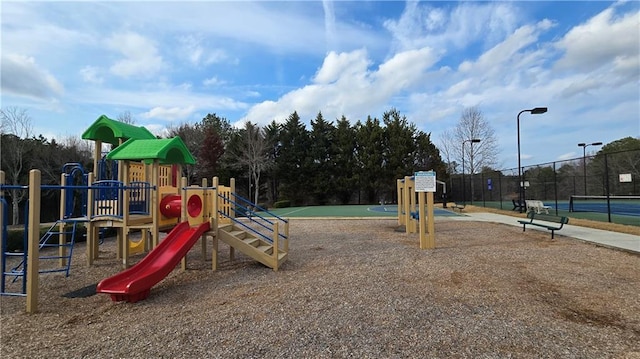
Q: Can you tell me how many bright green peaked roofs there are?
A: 2